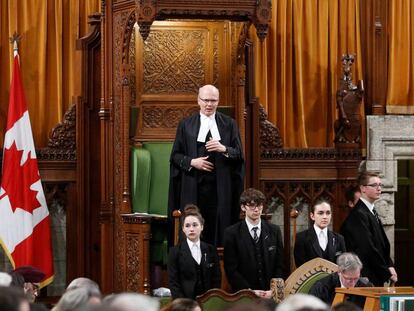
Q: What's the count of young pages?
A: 4